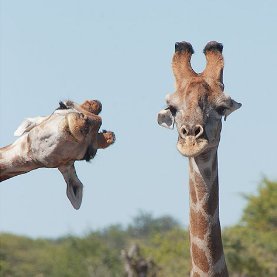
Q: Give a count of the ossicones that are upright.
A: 2